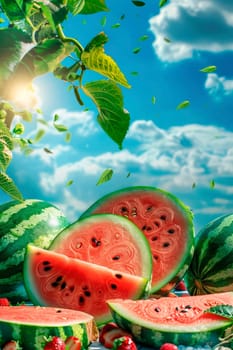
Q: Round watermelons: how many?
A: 2